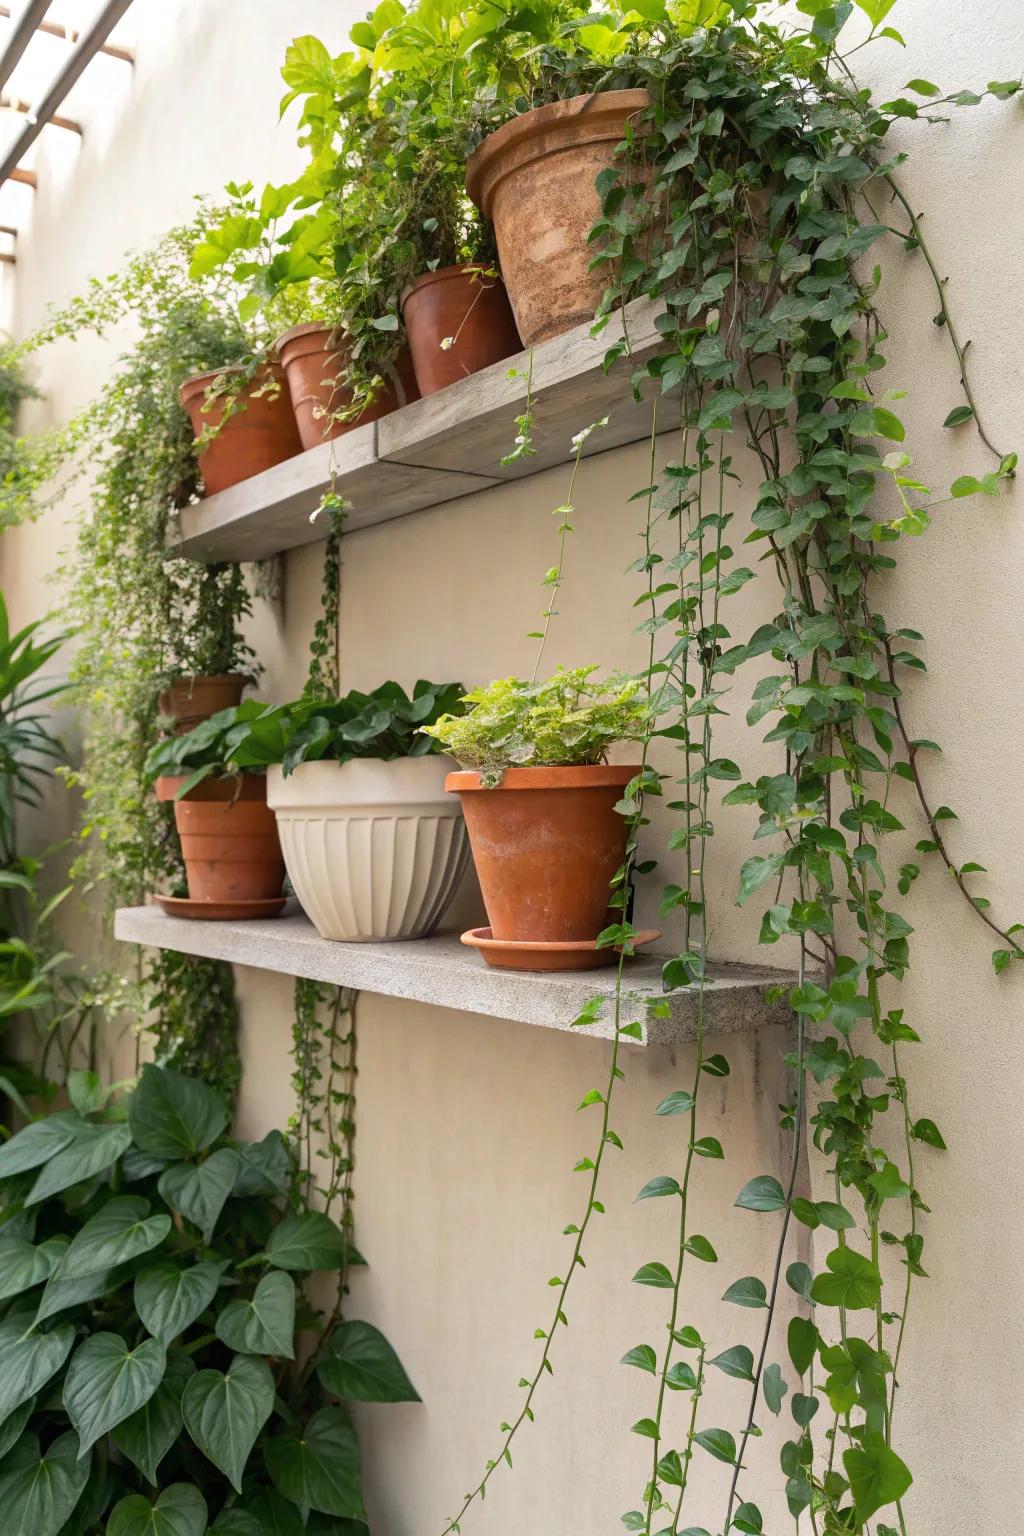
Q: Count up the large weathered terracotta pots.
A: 1